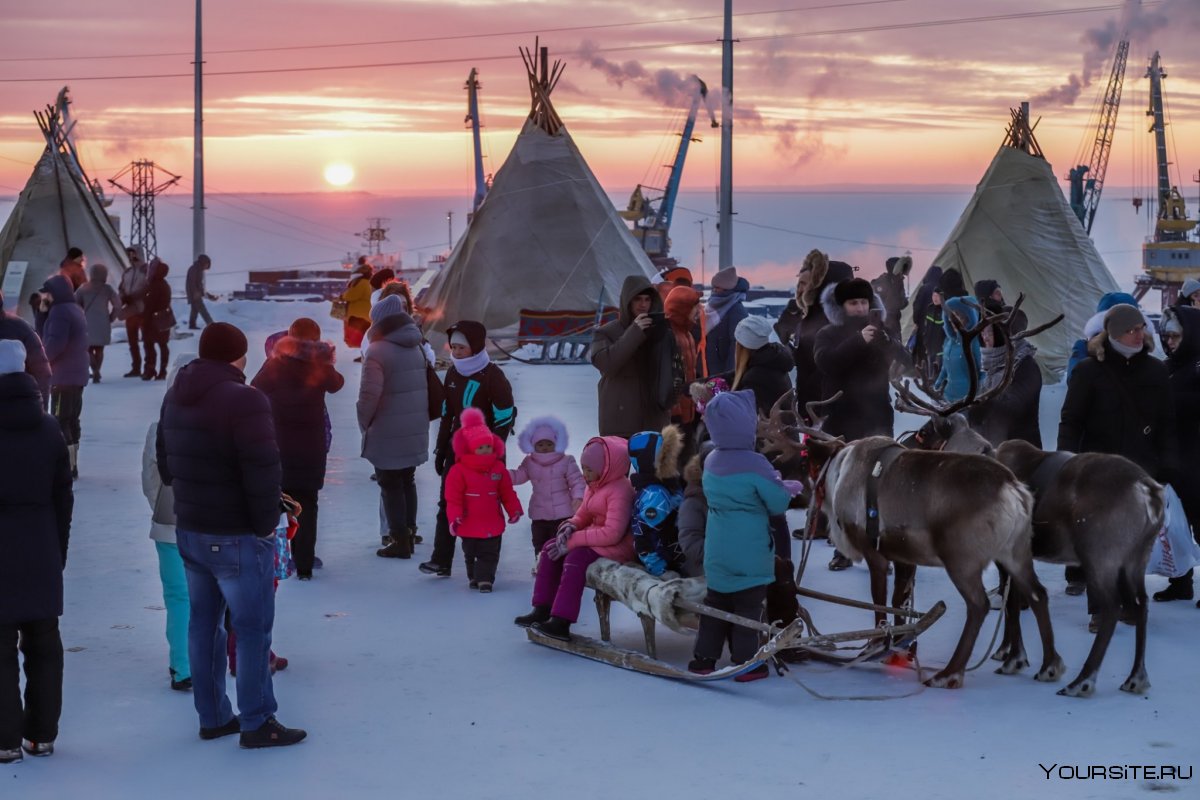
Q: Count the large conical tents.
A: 3